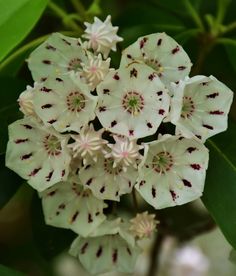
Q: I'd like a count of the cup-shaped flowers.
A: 10